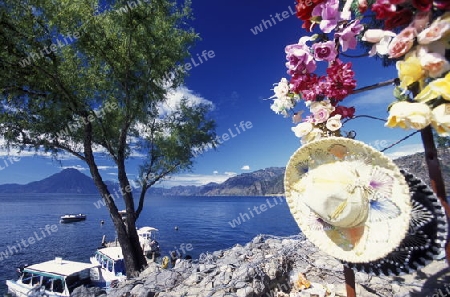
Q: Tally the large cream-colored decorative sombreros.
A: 1